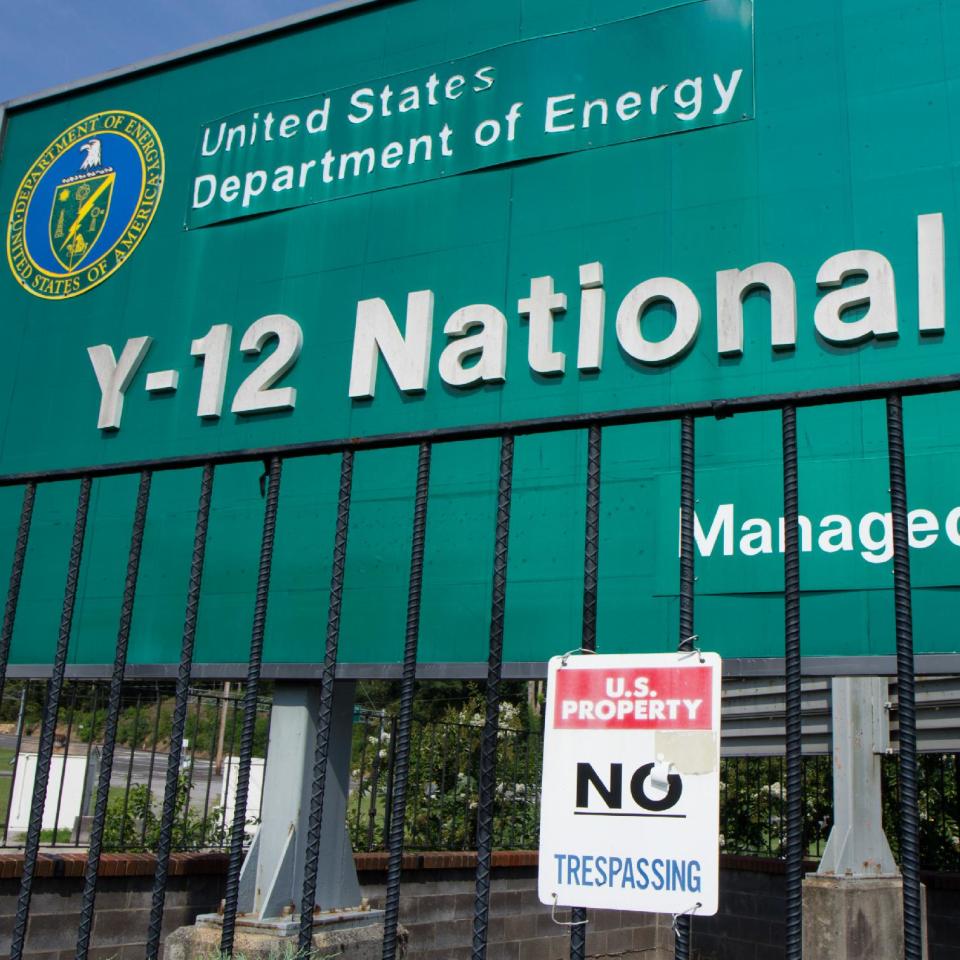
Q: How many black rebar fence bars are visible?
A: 12